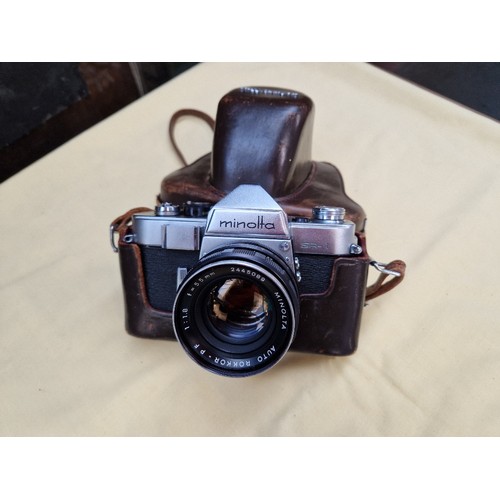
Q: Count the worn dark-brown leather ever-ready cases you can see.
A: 1